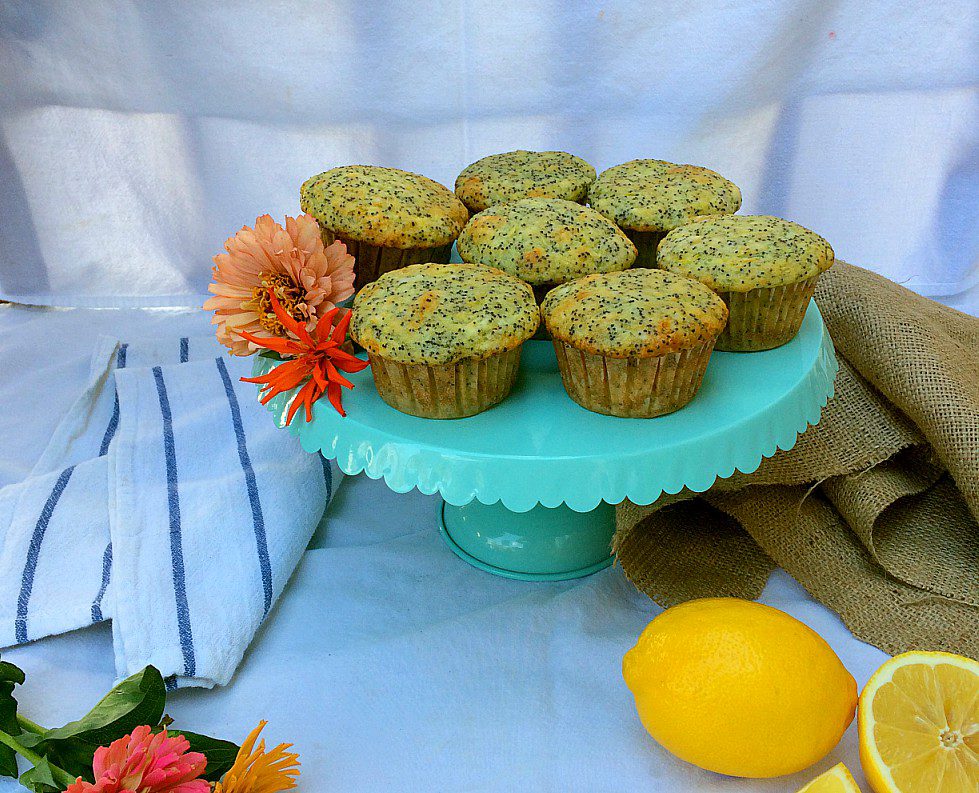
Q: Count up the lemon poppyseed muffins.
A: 7